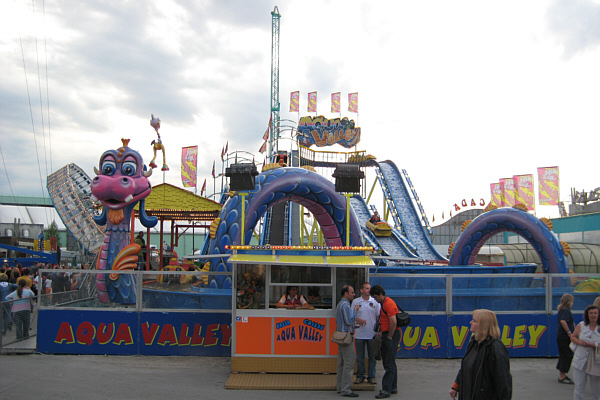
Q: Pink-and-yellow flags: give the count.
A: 9